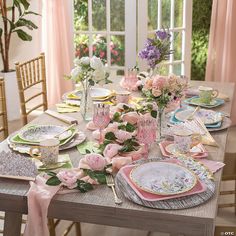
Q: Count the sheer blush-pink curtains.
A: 2